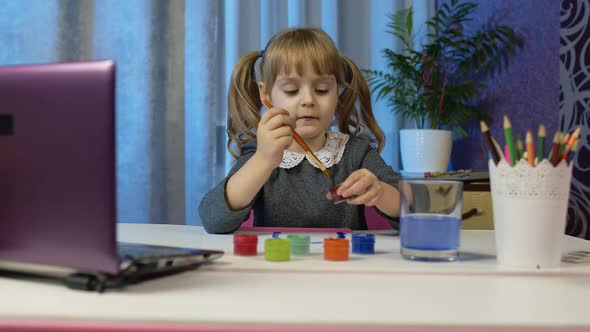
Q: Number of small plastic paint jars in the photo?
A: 6